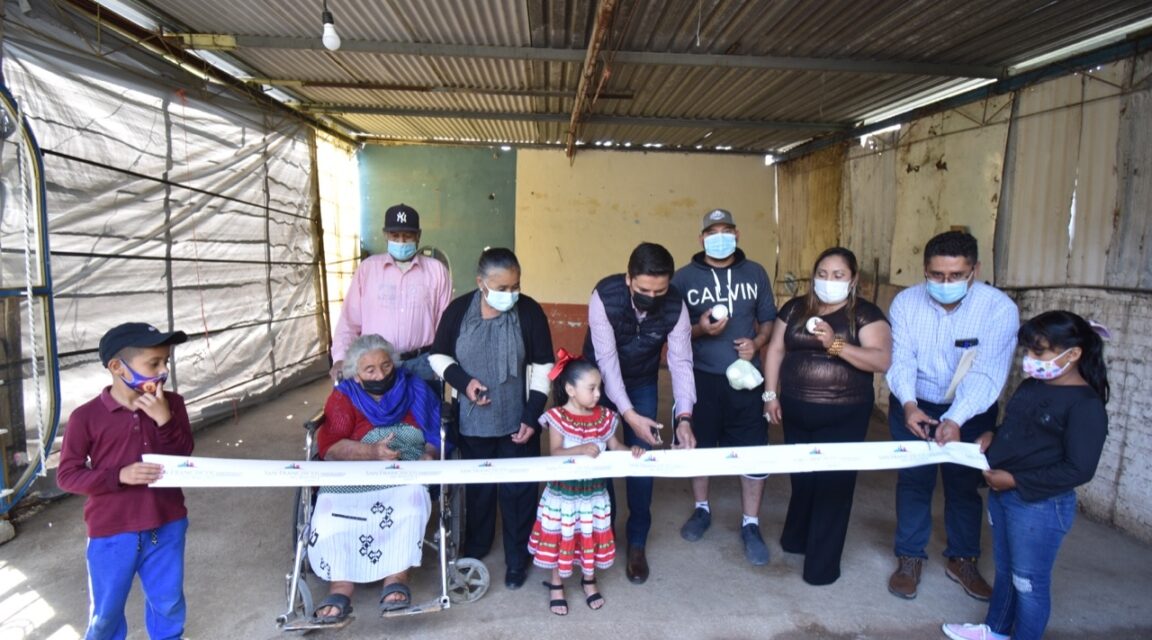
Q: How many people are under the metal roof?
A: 10